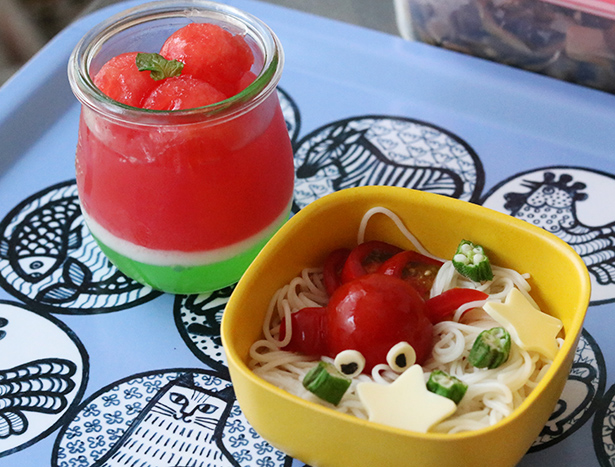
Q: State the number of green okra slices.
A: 4